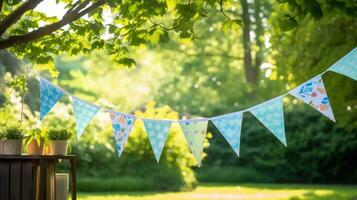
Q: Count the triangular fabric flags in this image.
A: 9